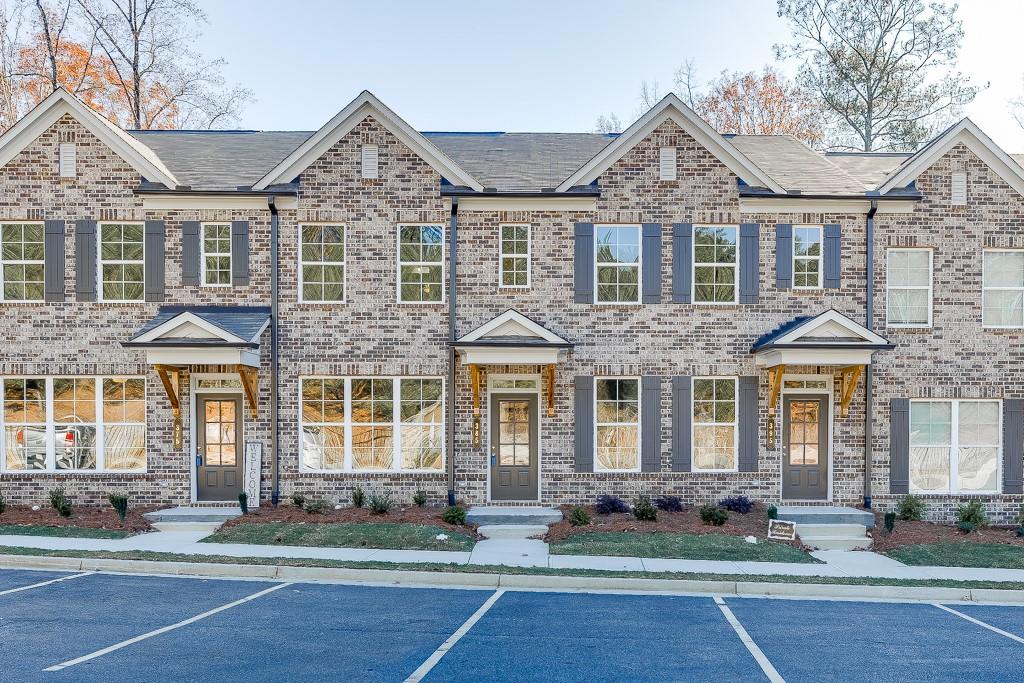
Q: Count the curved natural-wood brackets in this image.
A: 6